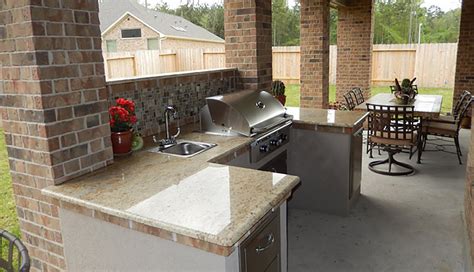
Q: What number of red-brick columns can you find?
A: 5